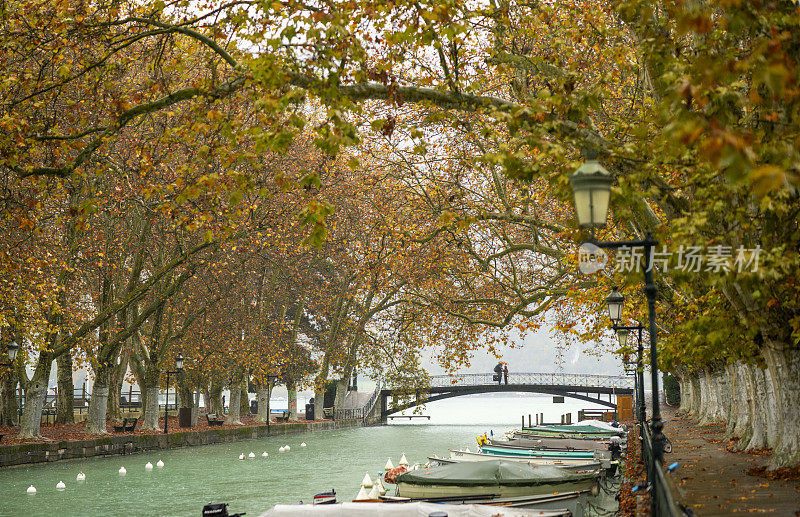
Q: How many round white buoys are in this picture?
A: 12